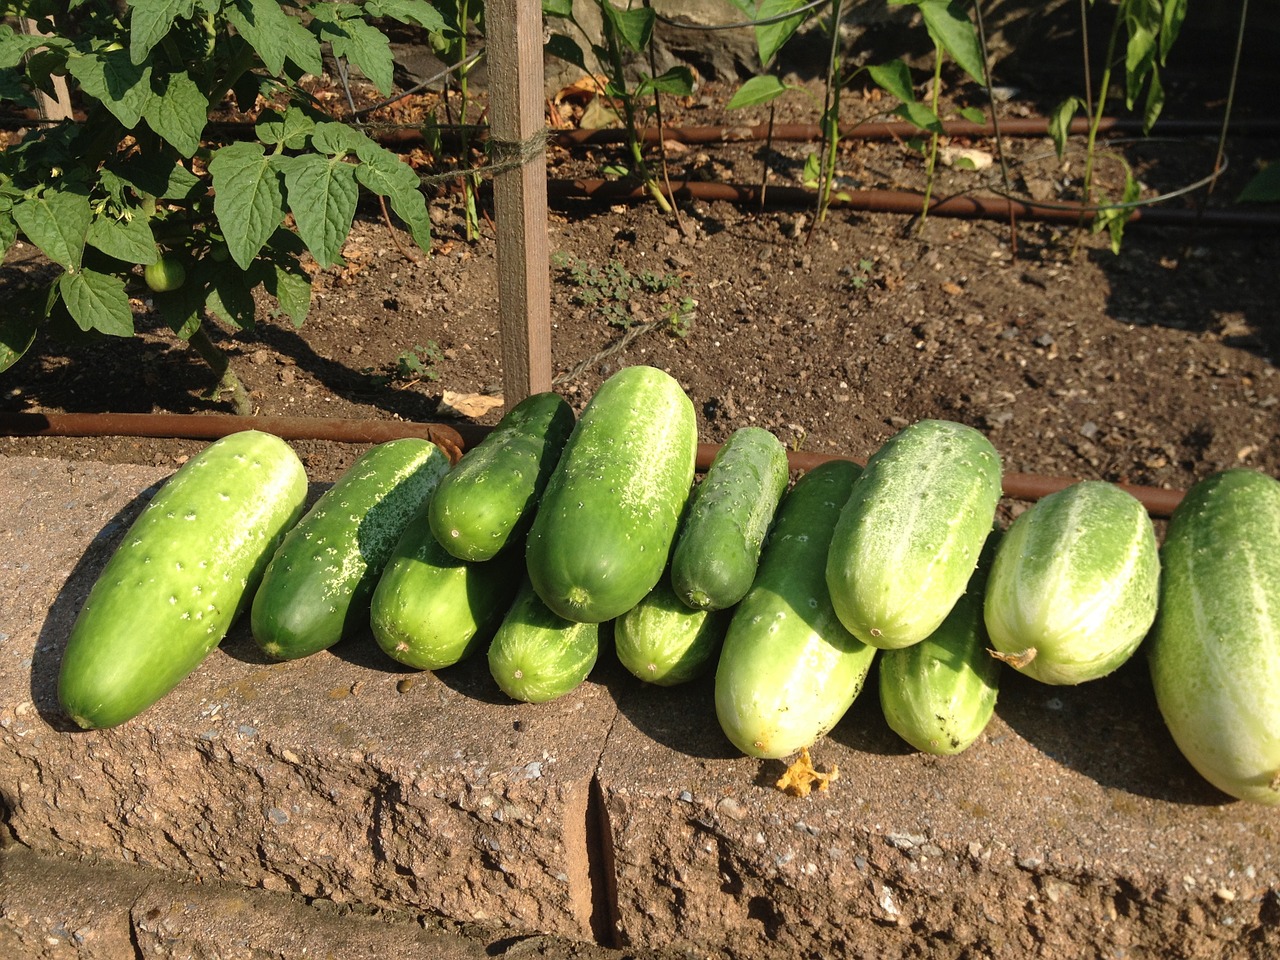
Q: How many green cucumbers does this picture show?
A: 13